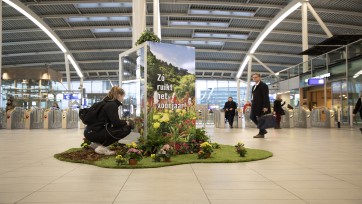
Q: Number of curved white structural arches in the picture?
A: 2